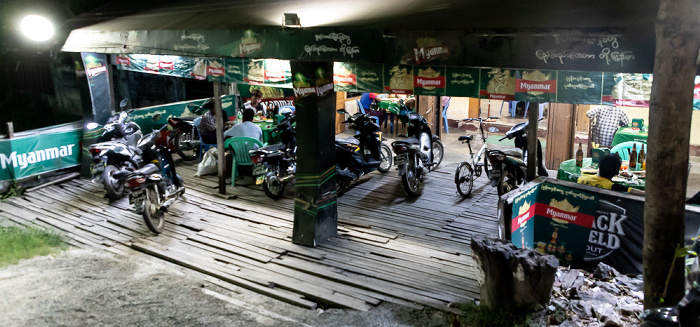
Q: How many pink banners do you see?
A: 0